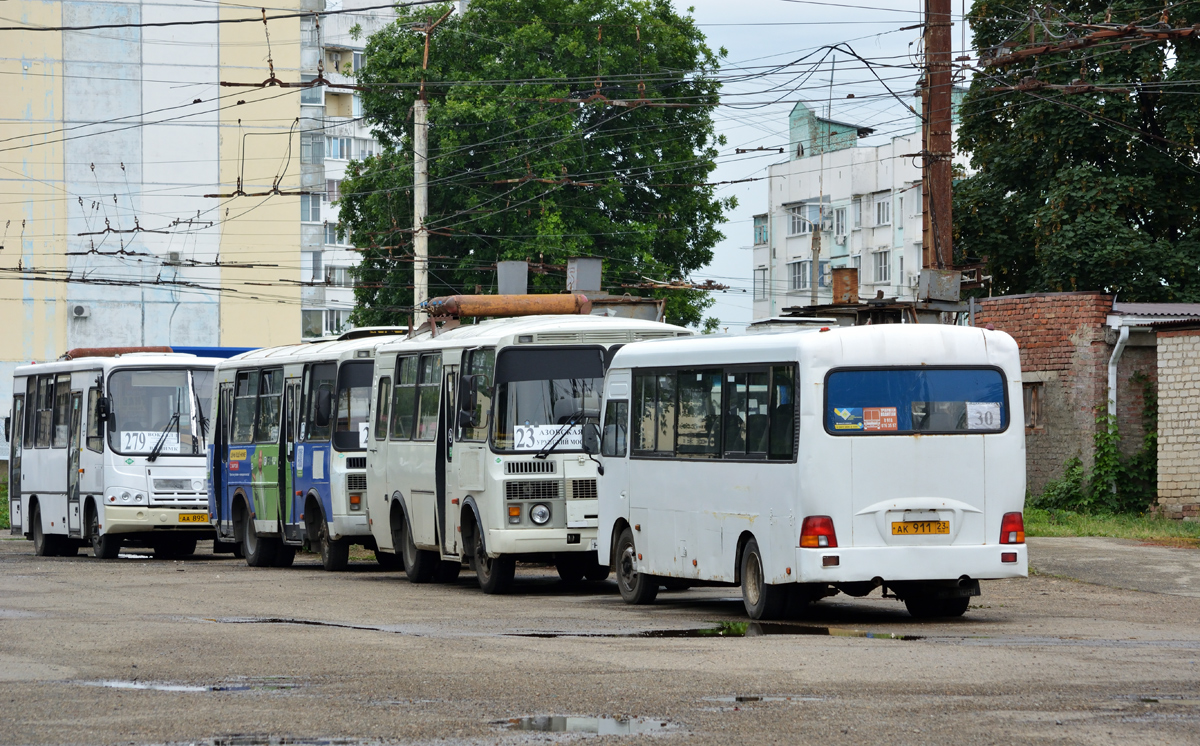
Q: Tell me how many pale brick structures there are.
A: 1